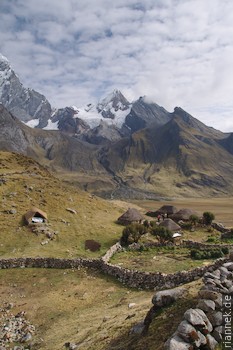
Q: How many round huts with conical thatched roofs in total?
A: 4